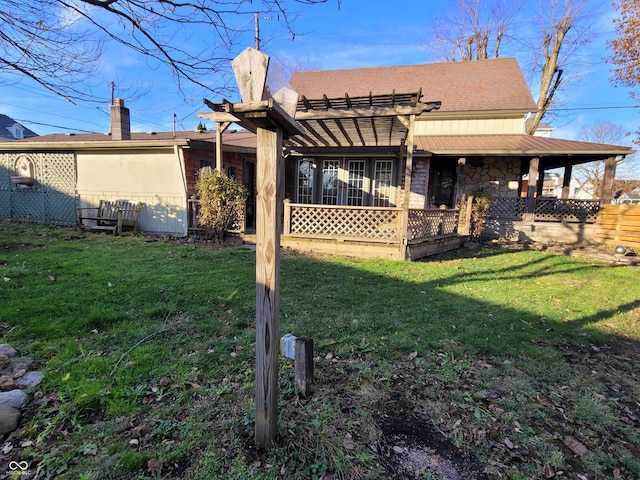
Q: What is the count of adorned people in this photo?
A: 0